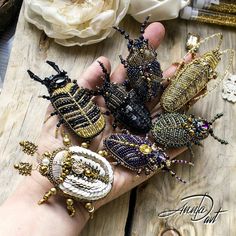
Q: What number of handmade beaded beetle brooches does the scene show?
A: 7